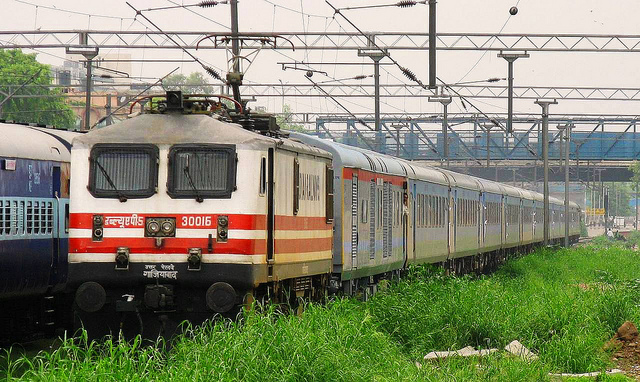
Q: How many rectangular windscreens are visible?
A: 2